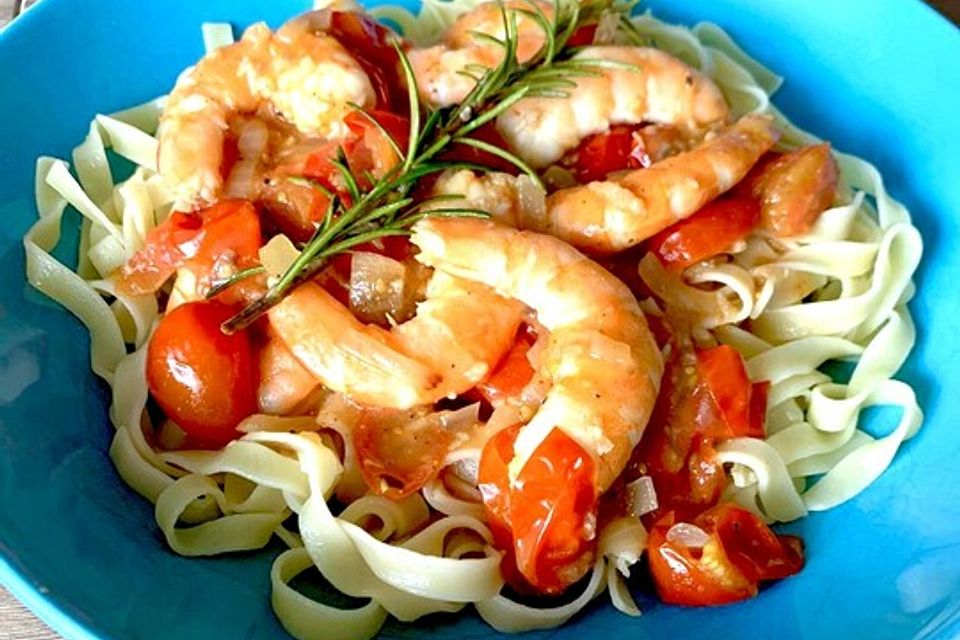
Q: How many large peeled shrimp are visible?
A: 6